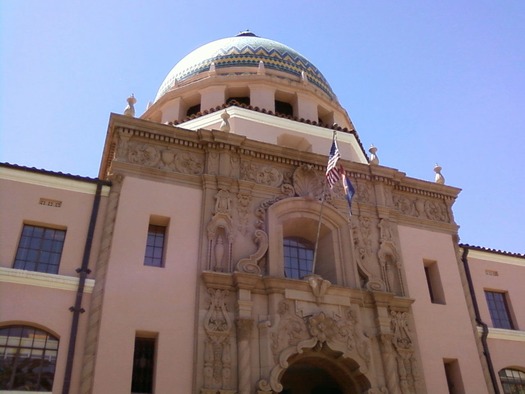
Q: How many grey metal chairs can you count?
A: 0